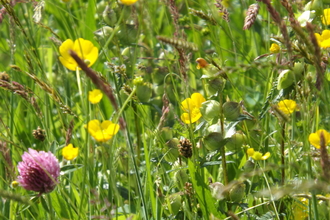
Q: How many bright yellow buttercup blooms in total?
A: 12